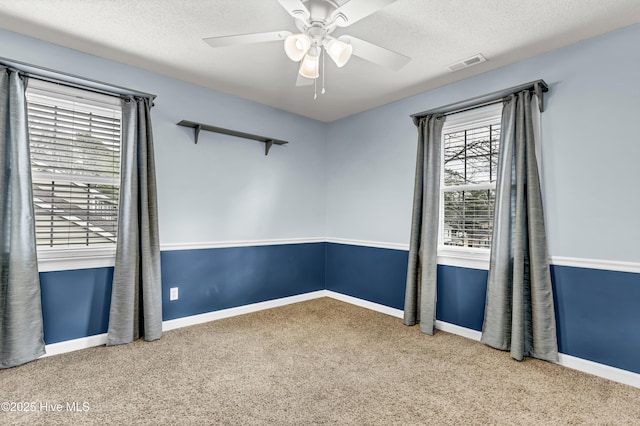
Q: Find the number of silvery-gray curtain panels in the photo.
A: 4